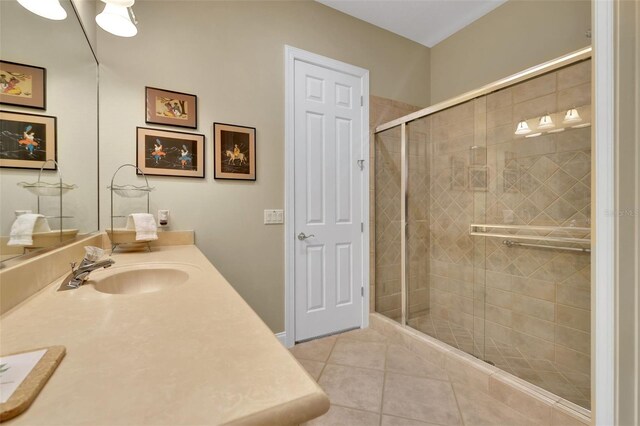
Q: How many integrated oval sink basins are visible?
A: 1